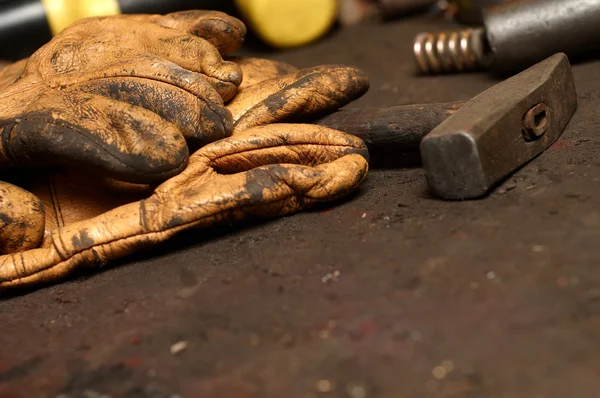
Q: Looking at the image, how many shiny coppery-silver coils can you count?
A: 5